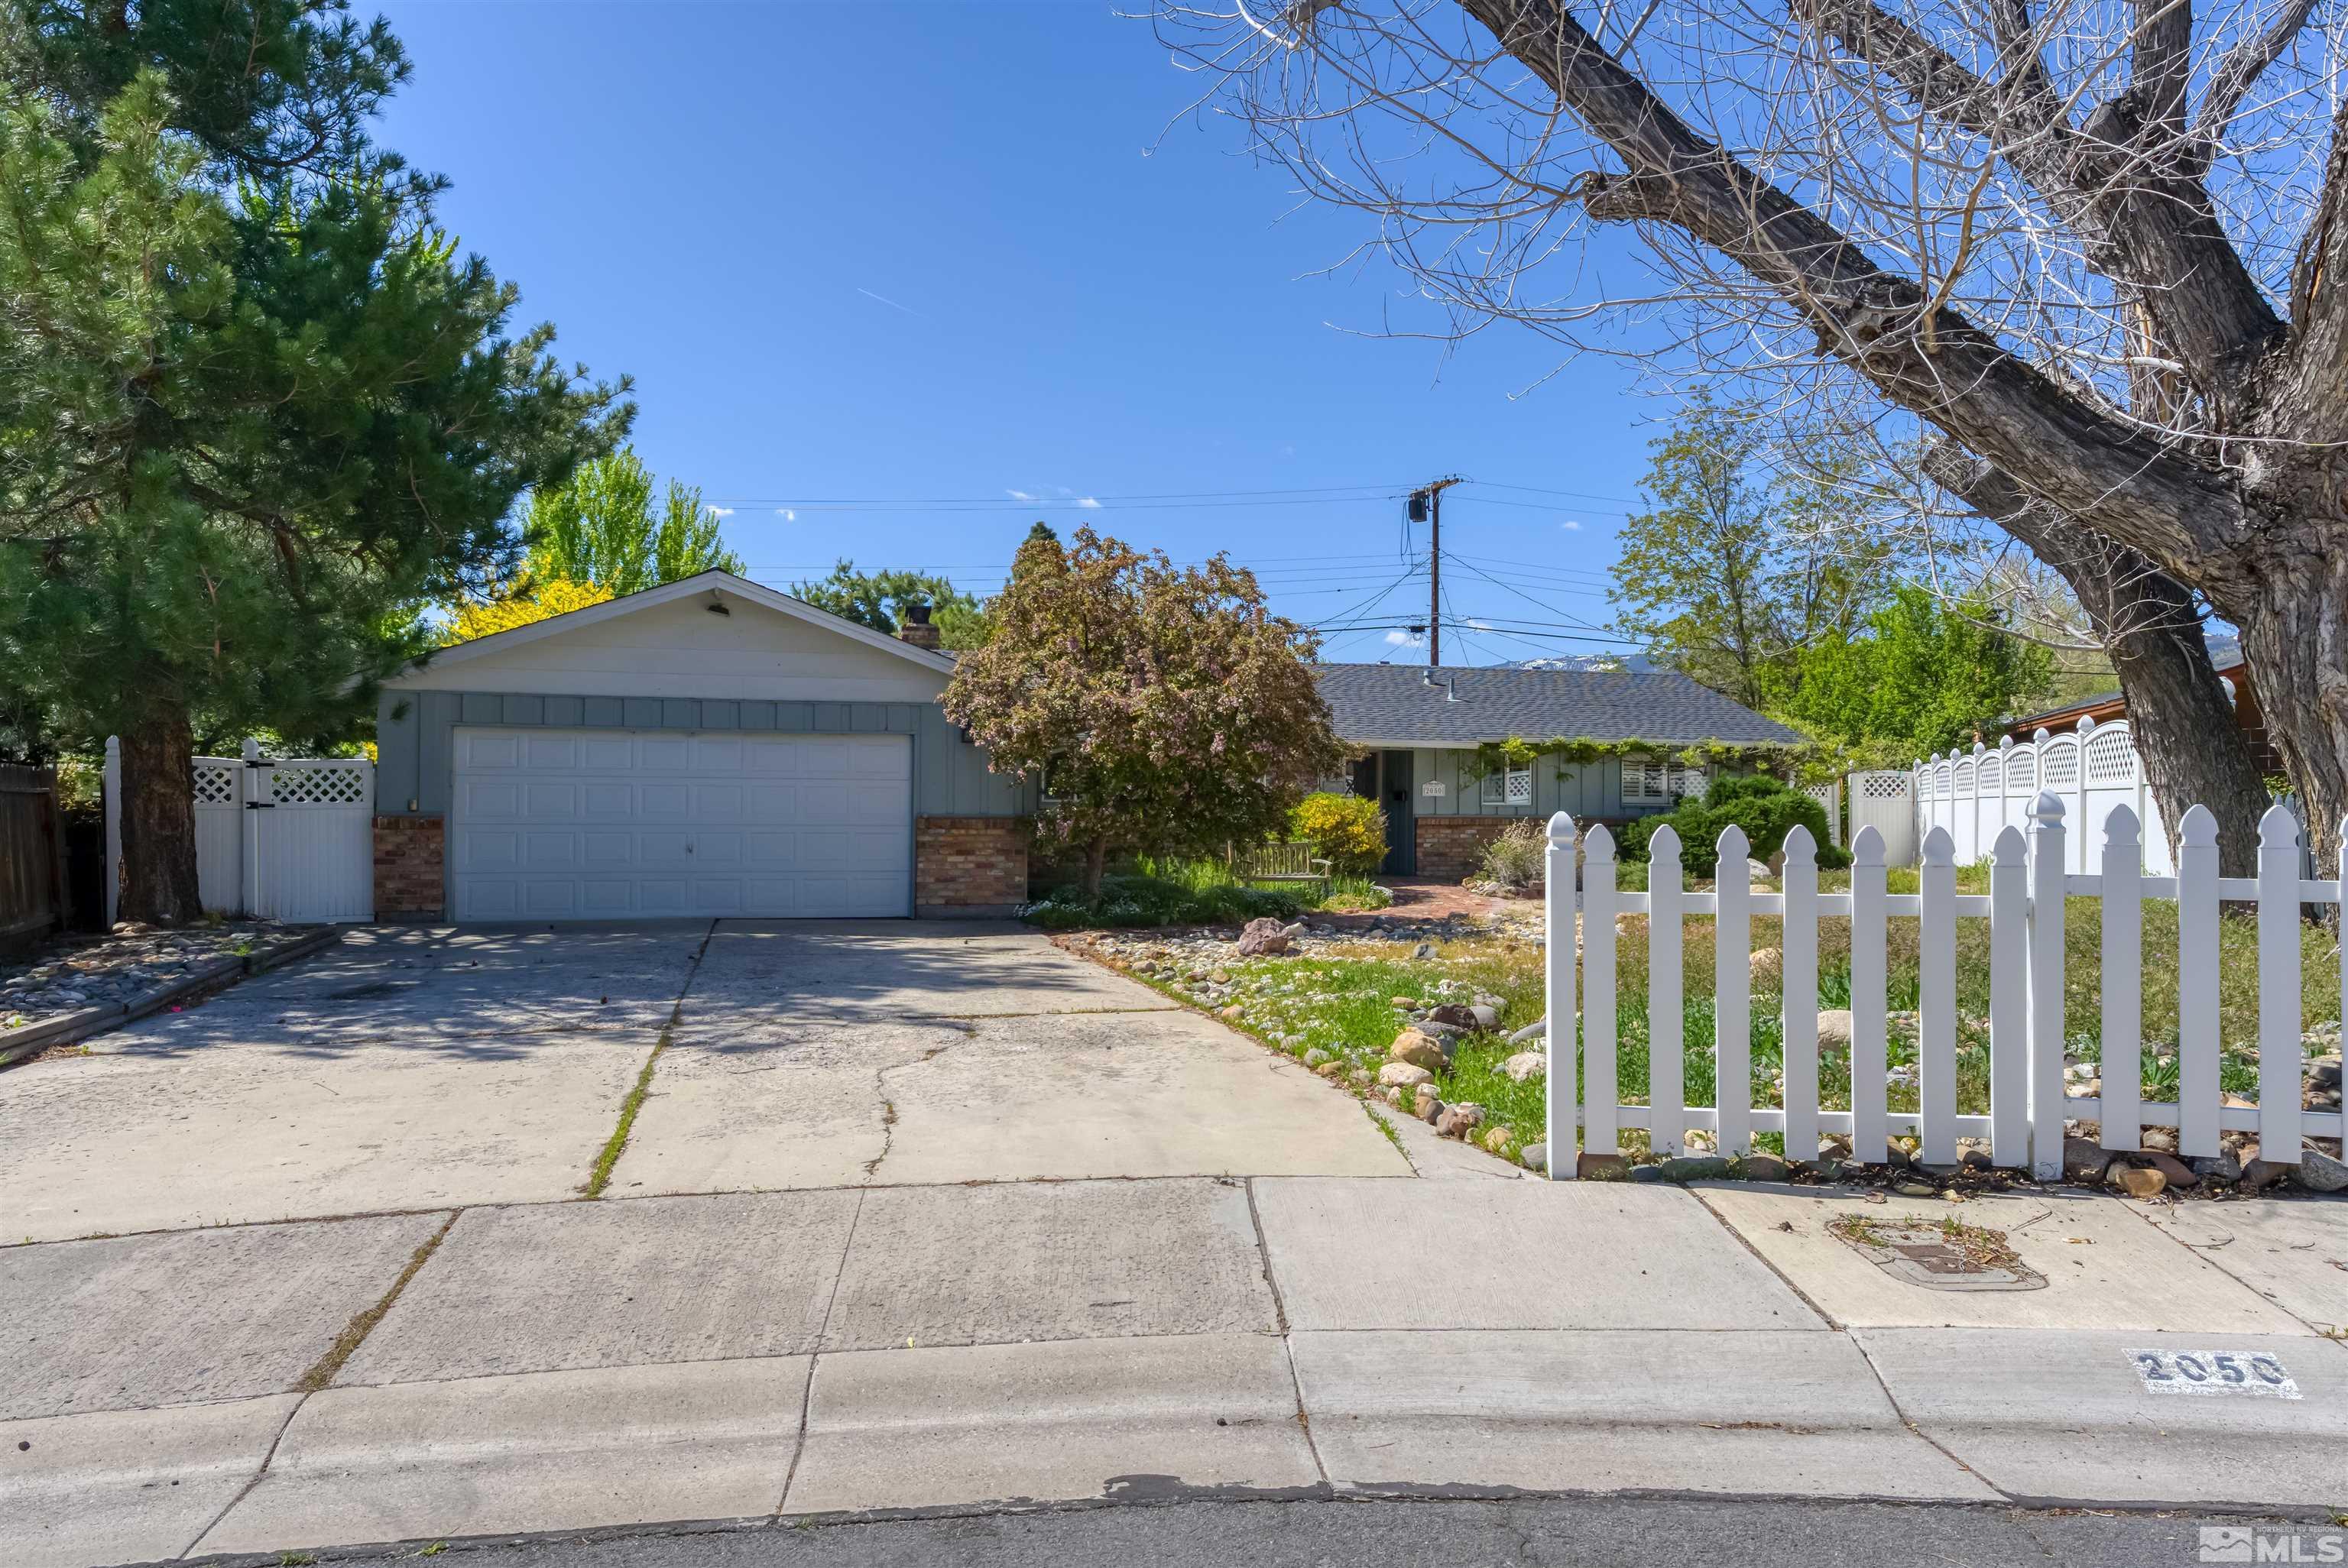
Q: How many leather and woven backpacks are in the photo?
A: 0